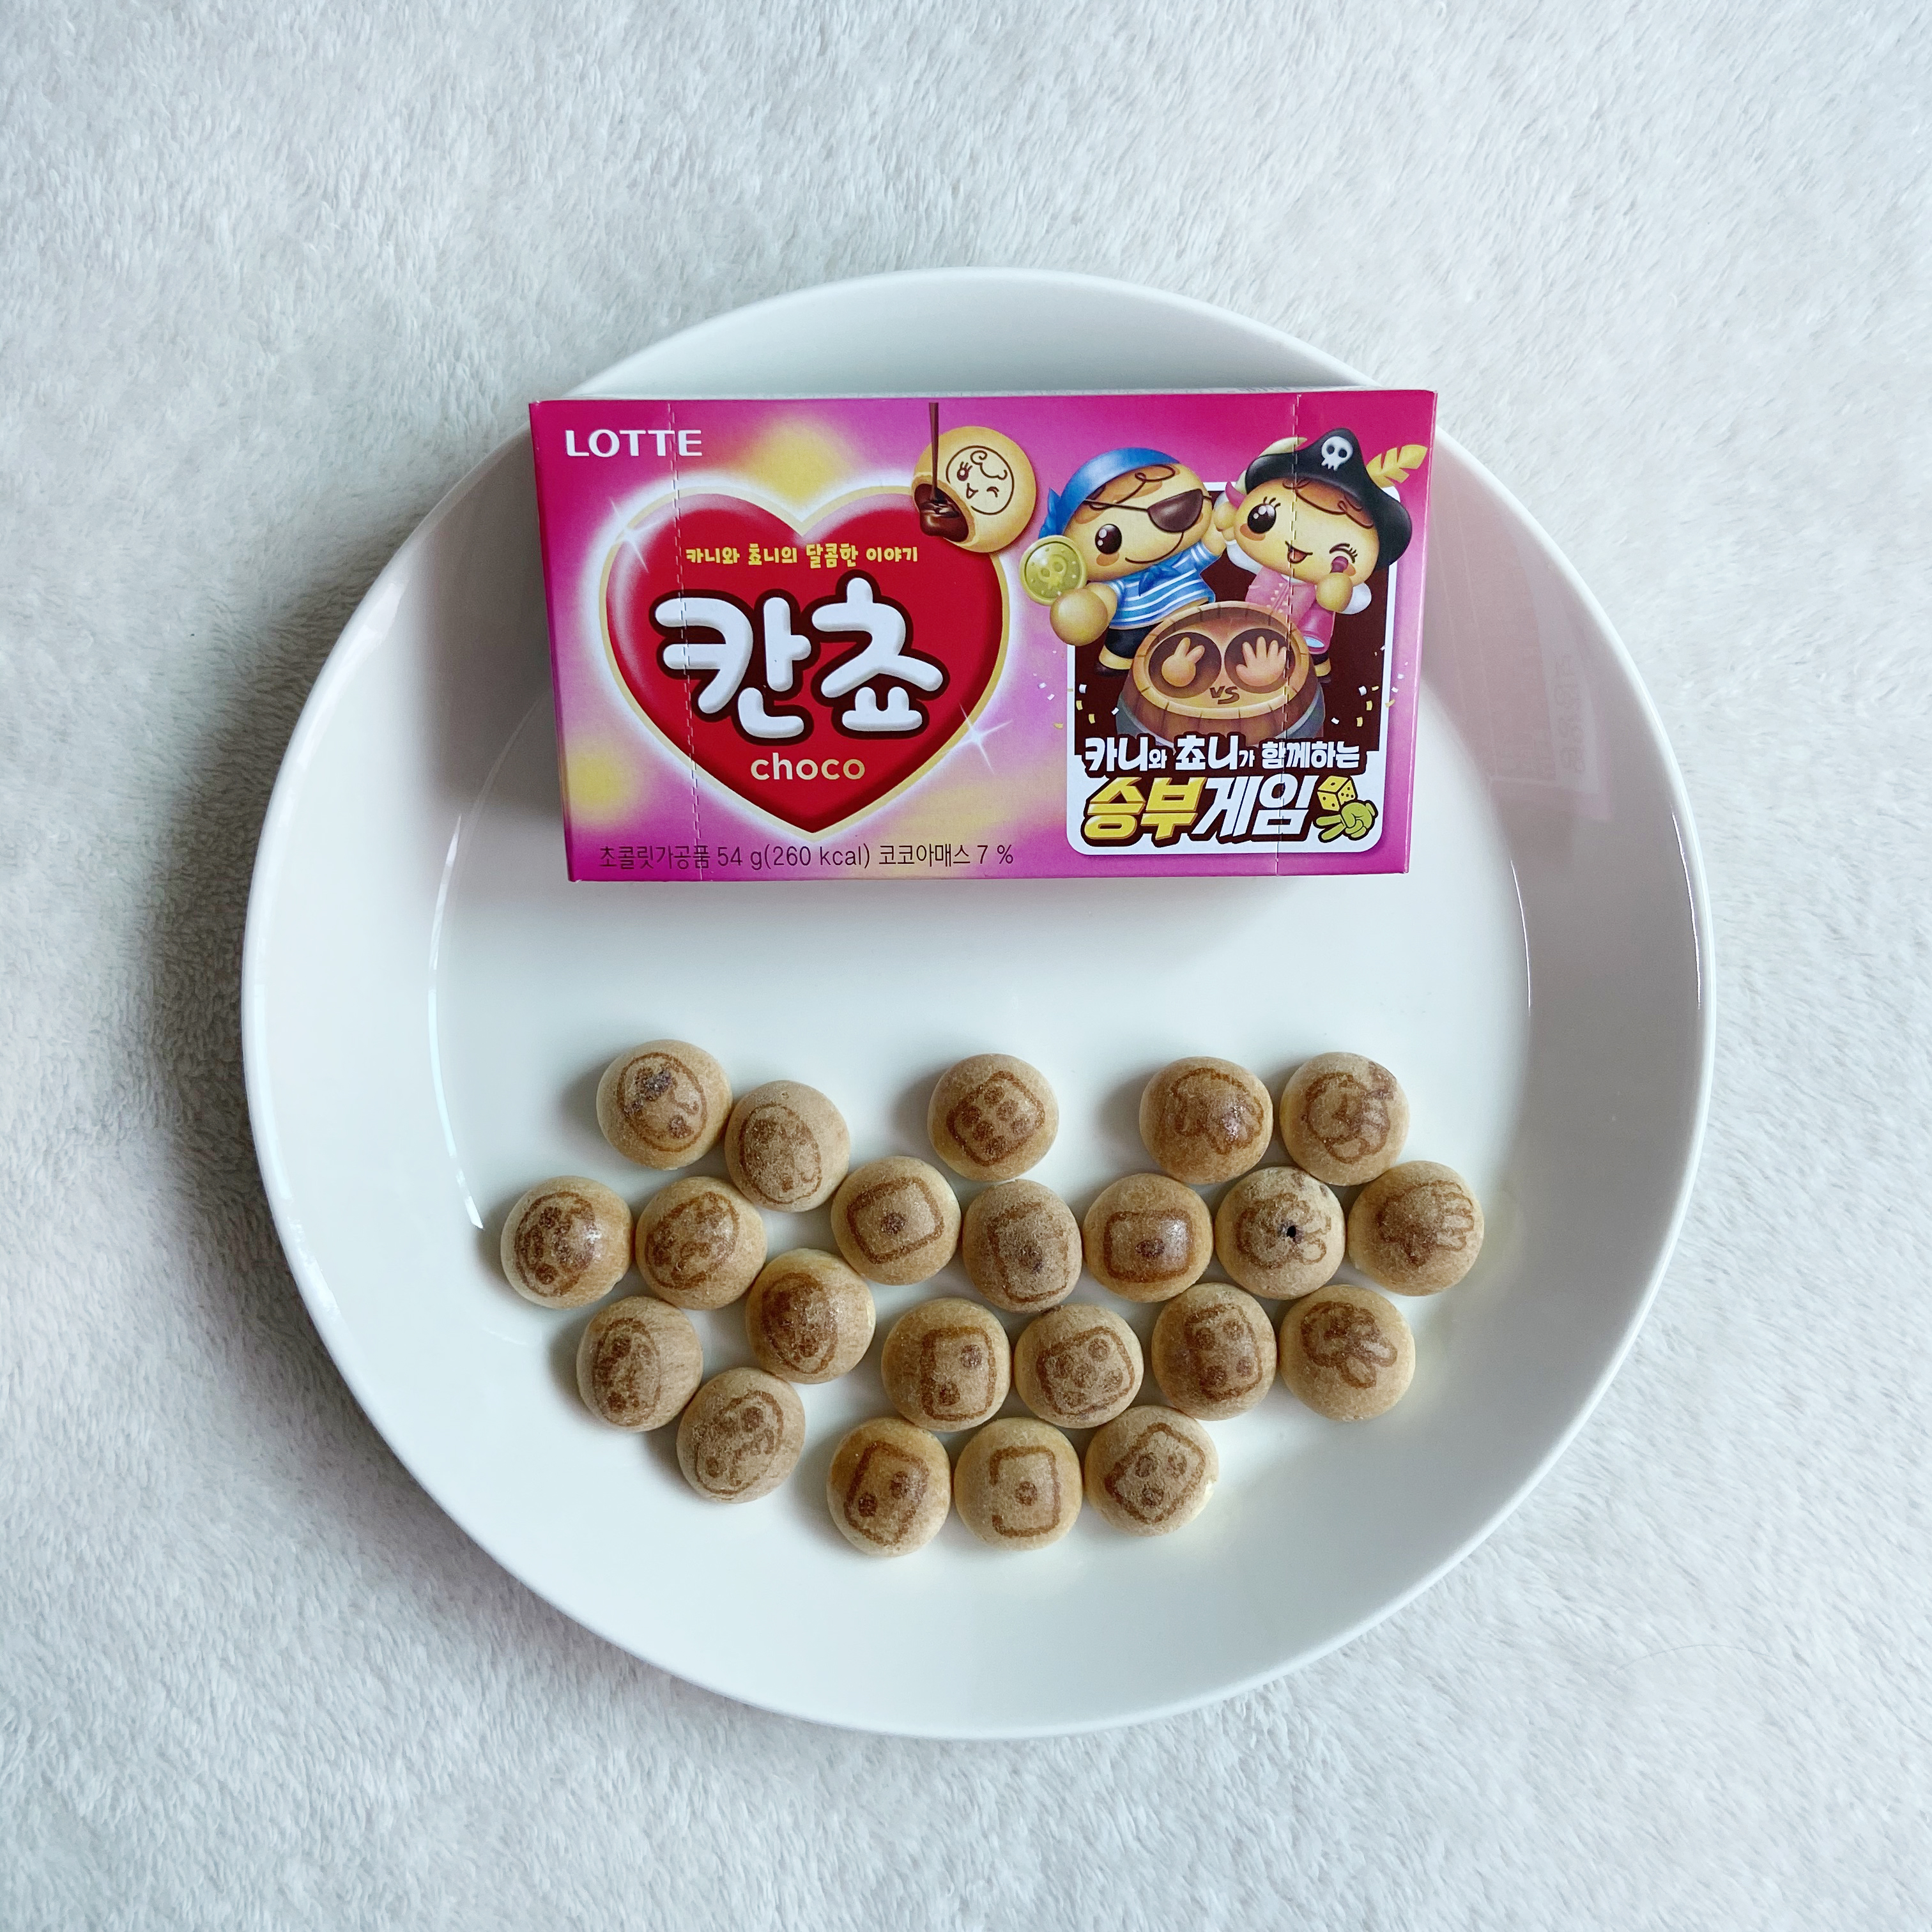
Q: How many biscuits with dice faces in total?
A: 10